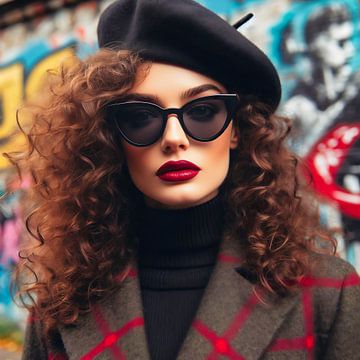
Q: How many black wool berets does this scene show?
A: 1